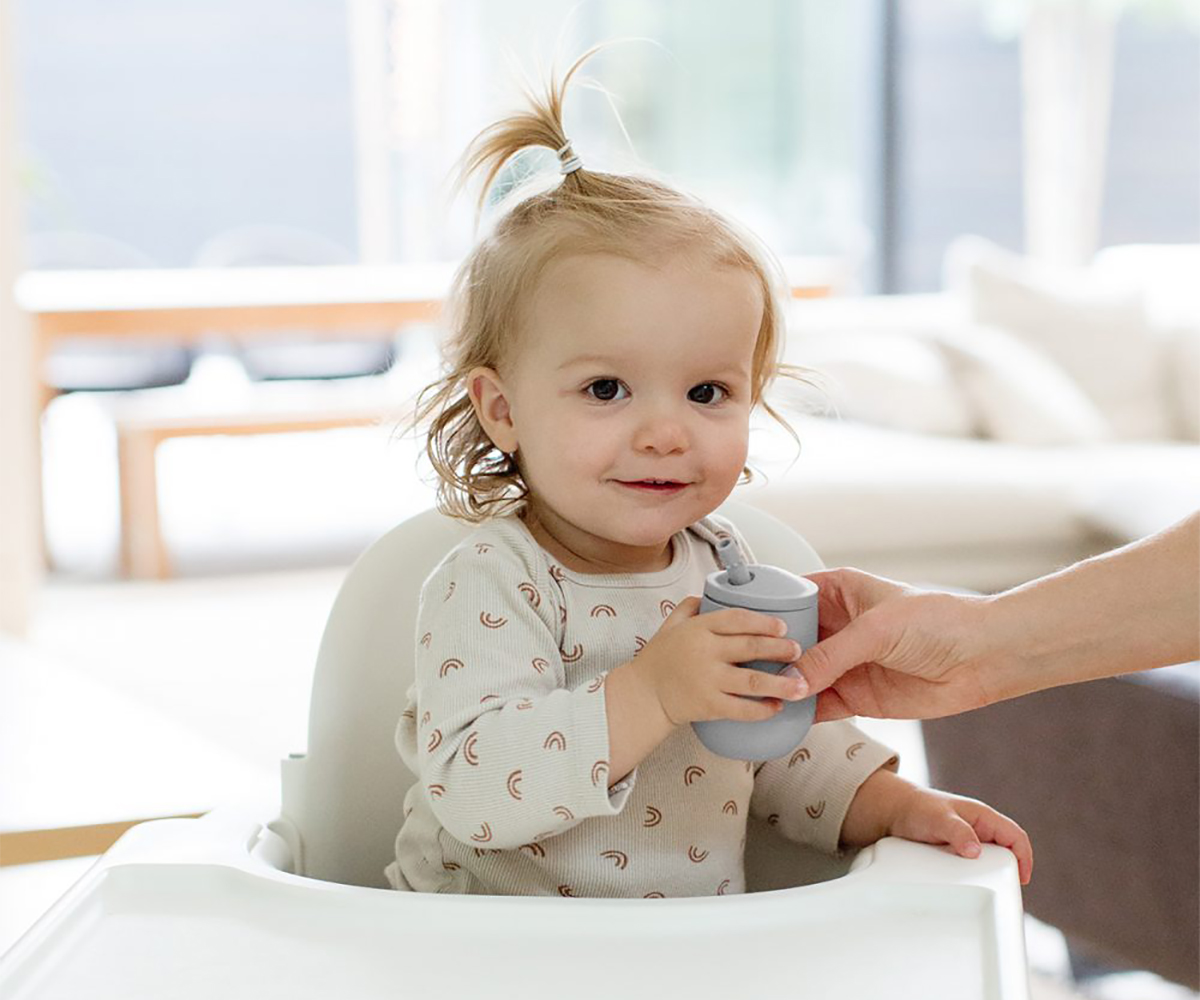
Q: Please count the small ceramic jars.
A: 0